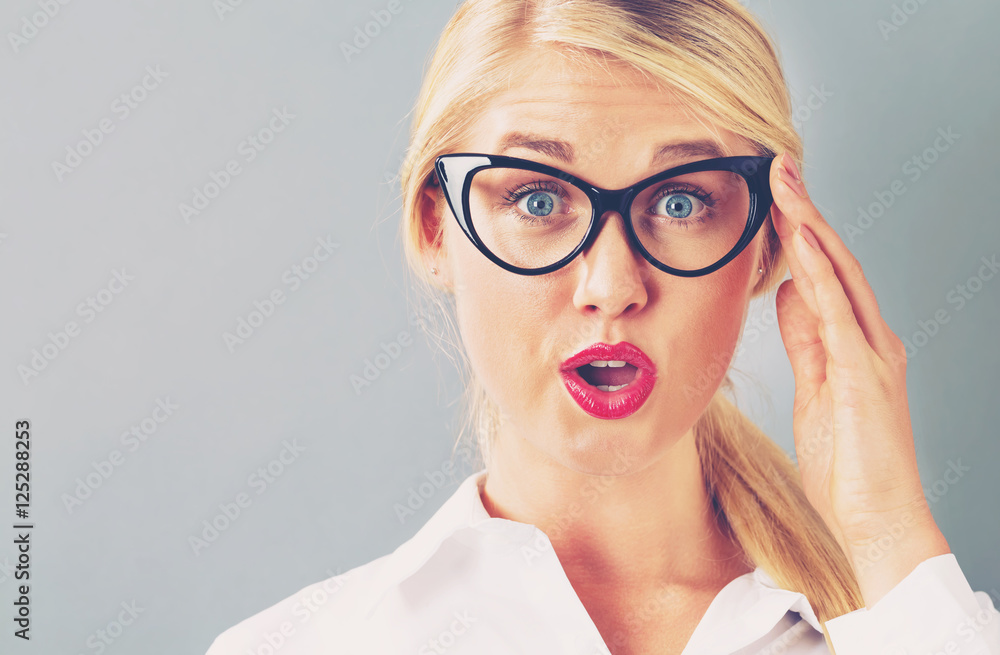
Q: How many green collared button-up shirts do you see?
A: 0